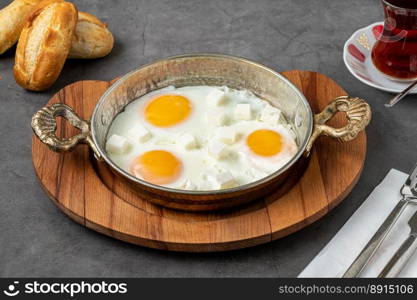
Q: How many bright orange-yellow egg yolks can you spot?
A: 3